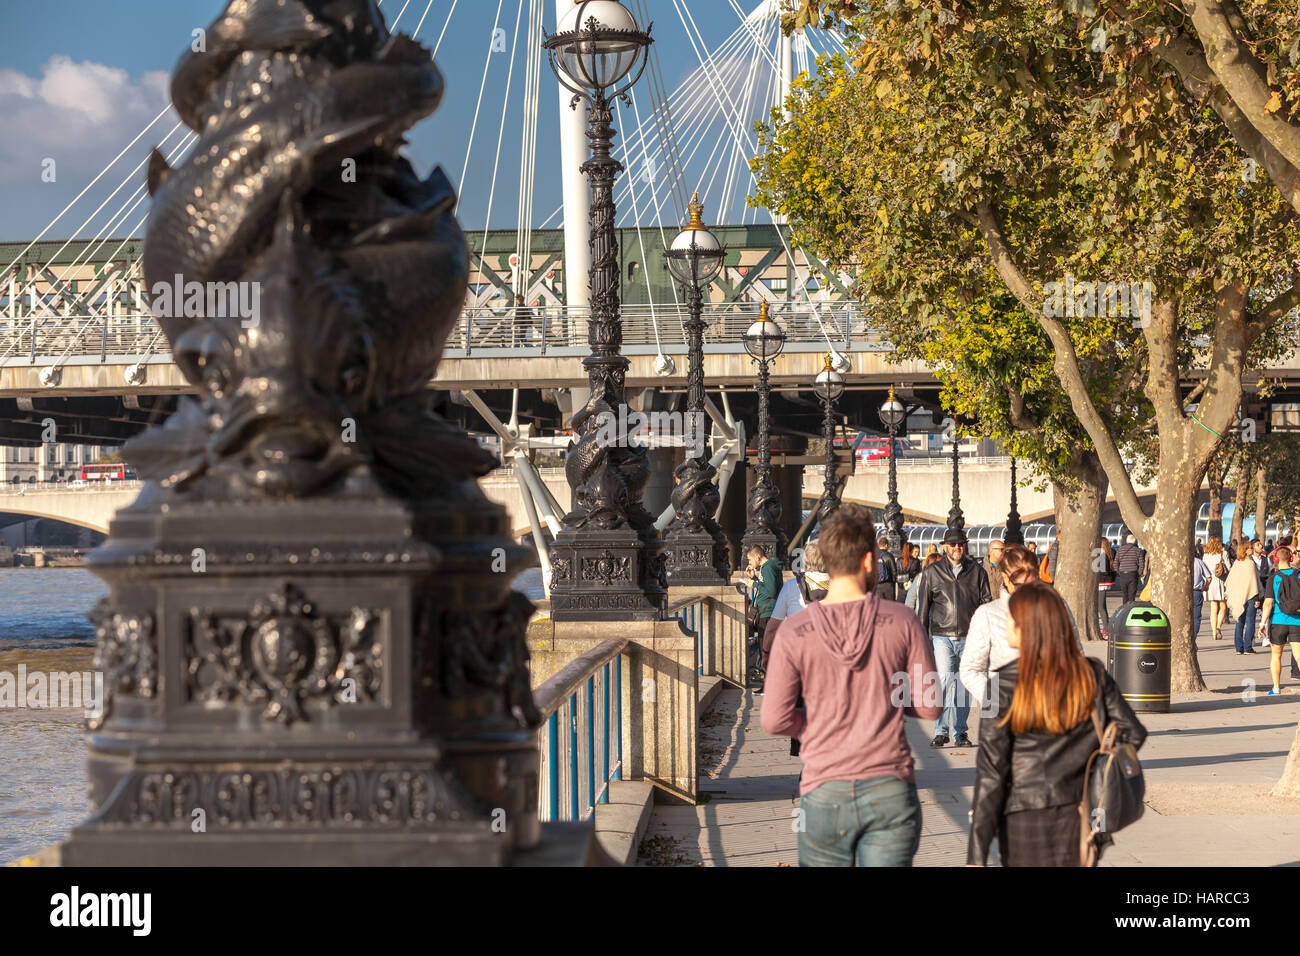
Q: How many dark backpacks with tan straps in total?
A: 1